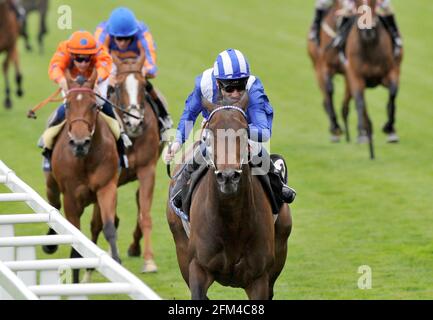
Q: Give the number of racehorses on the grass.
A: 7